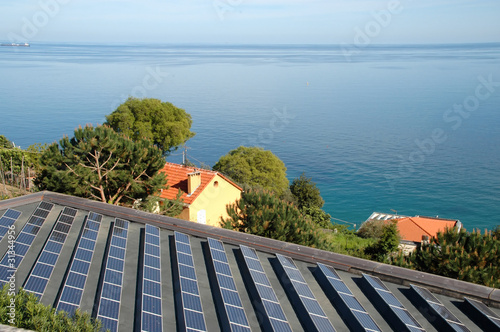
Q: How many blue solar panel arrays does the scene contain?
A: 14